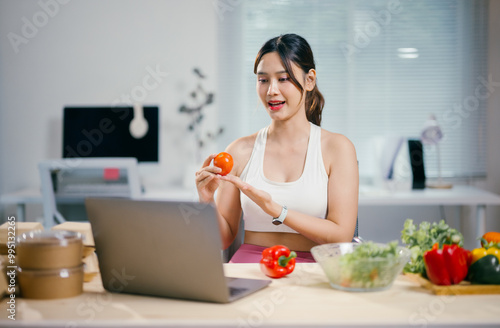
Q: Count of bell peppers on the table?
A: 4